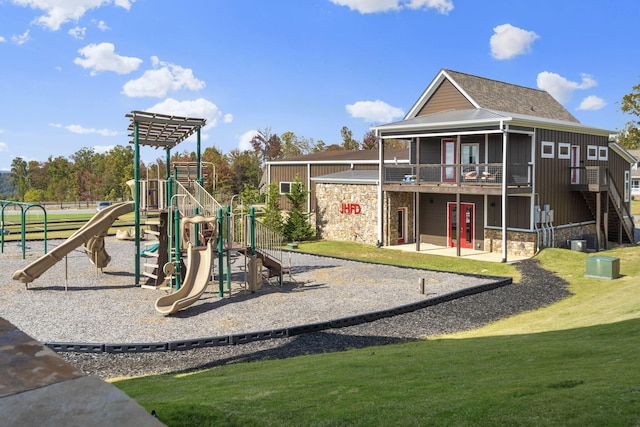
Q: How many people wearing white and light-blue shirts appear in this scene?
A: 0